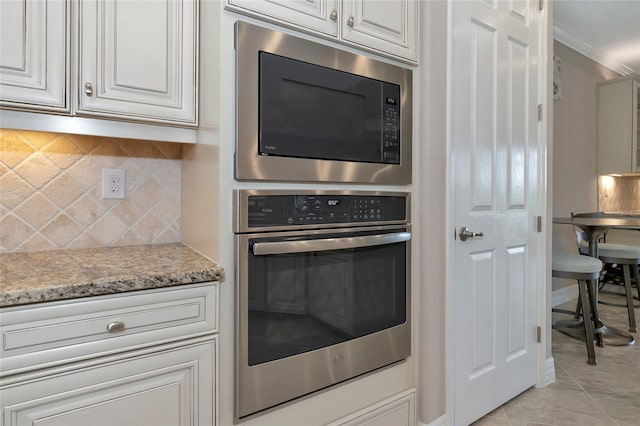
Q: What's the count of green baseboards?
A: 0